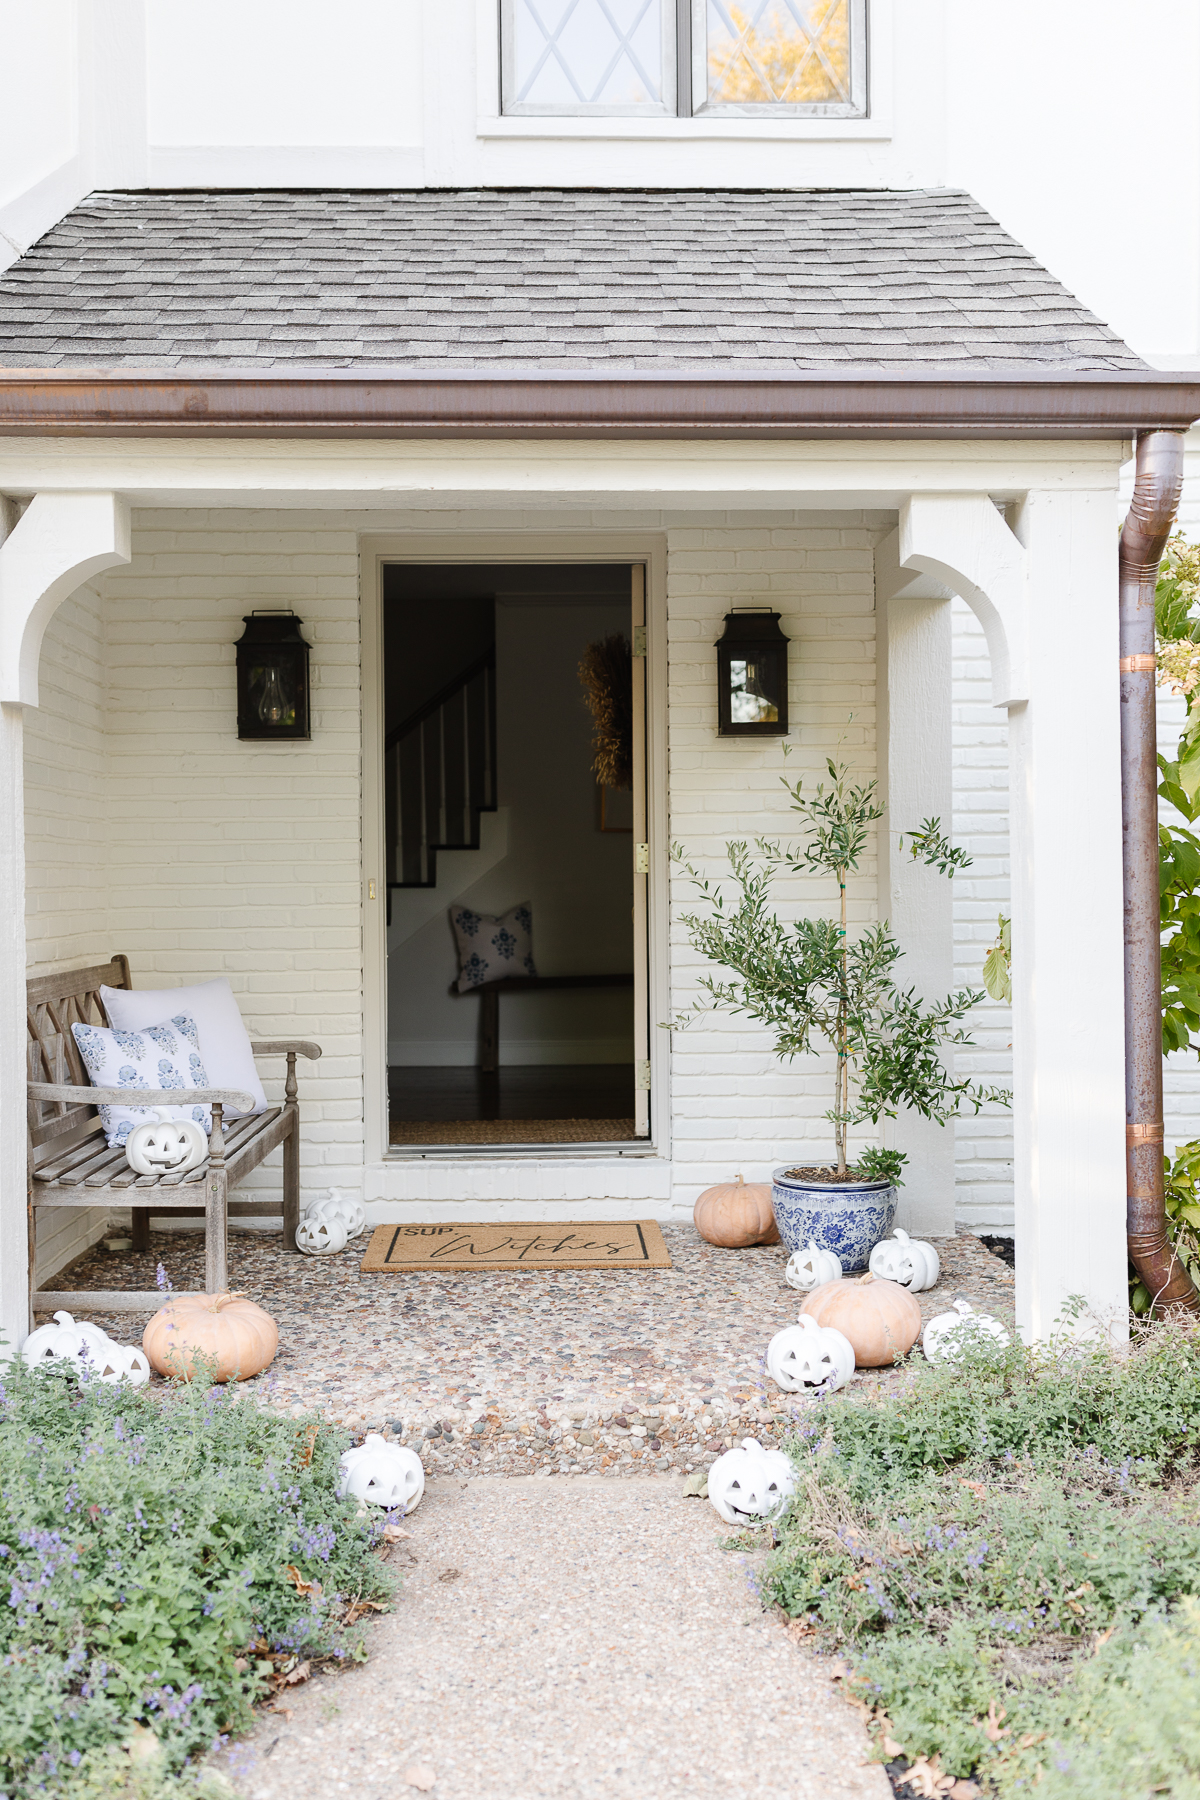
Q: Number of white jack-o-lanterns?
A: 11